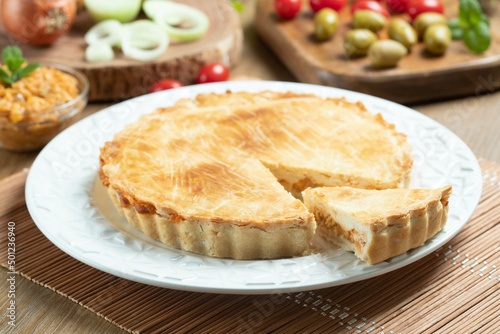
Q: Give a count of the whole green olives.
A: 7